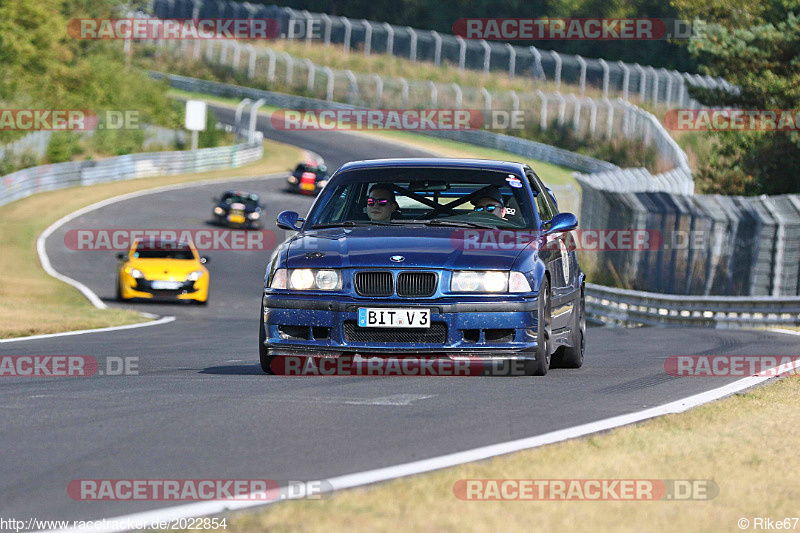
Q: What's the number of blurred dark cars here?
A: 2